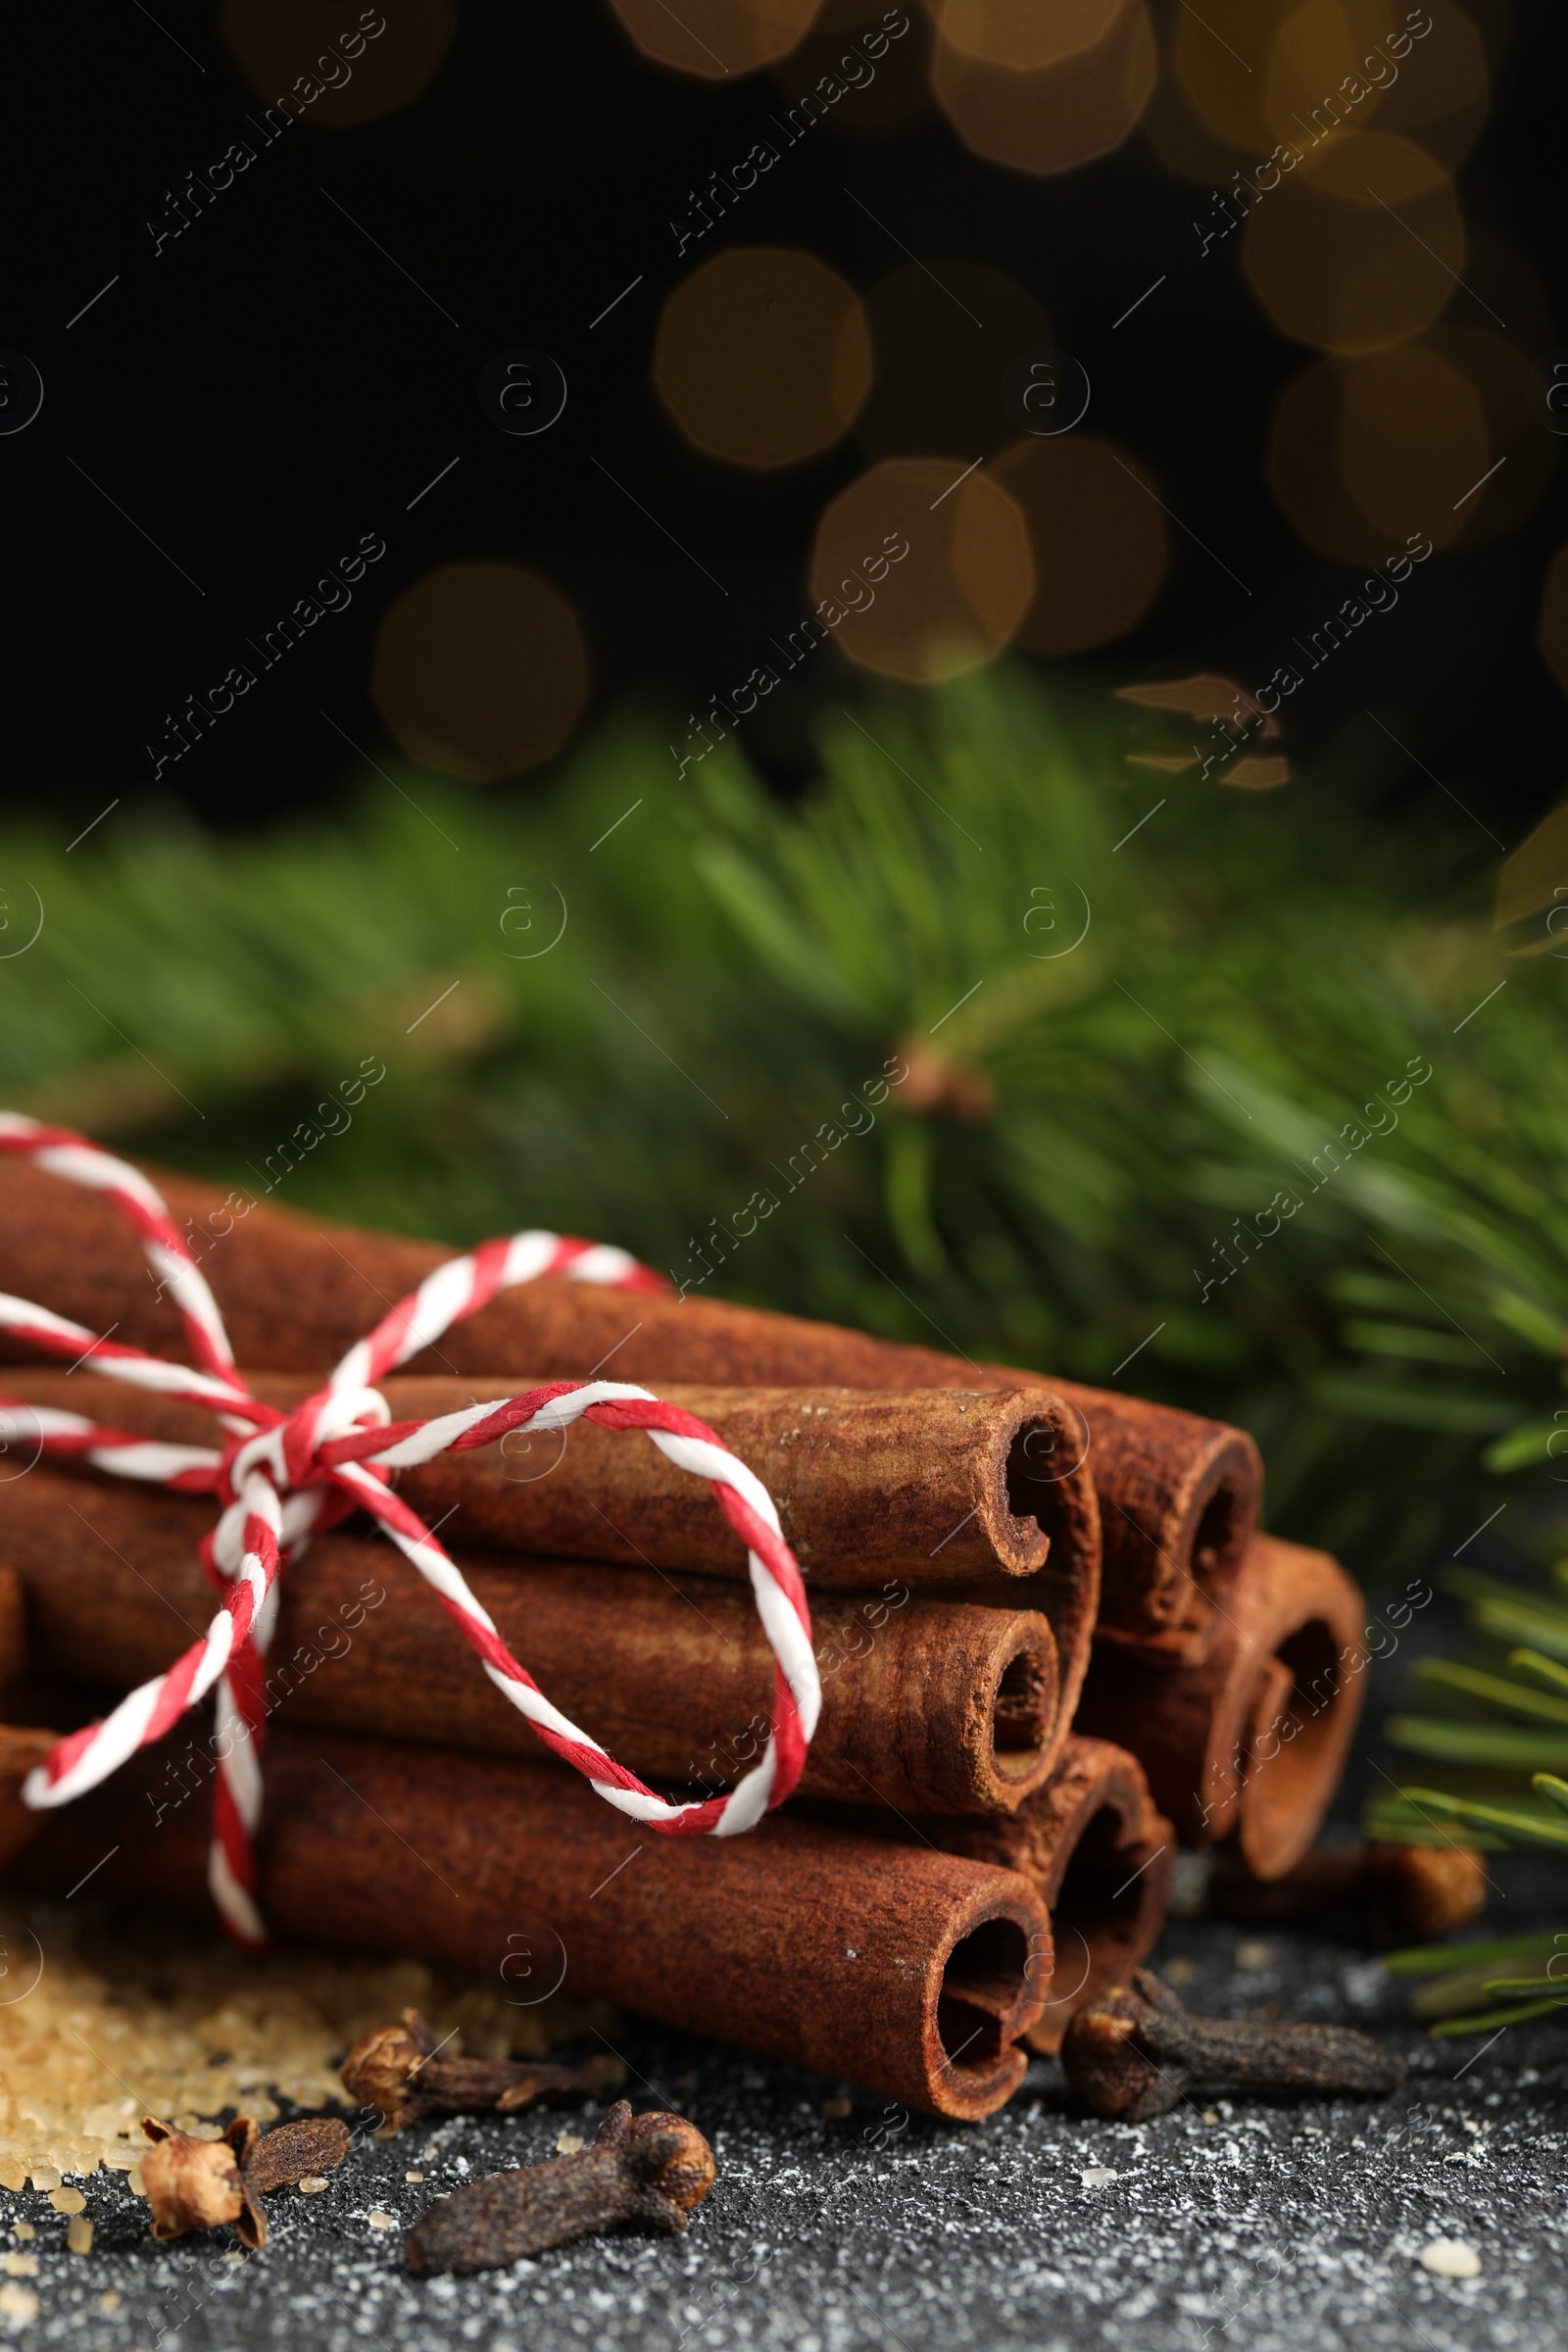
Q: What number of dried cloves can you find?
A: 5